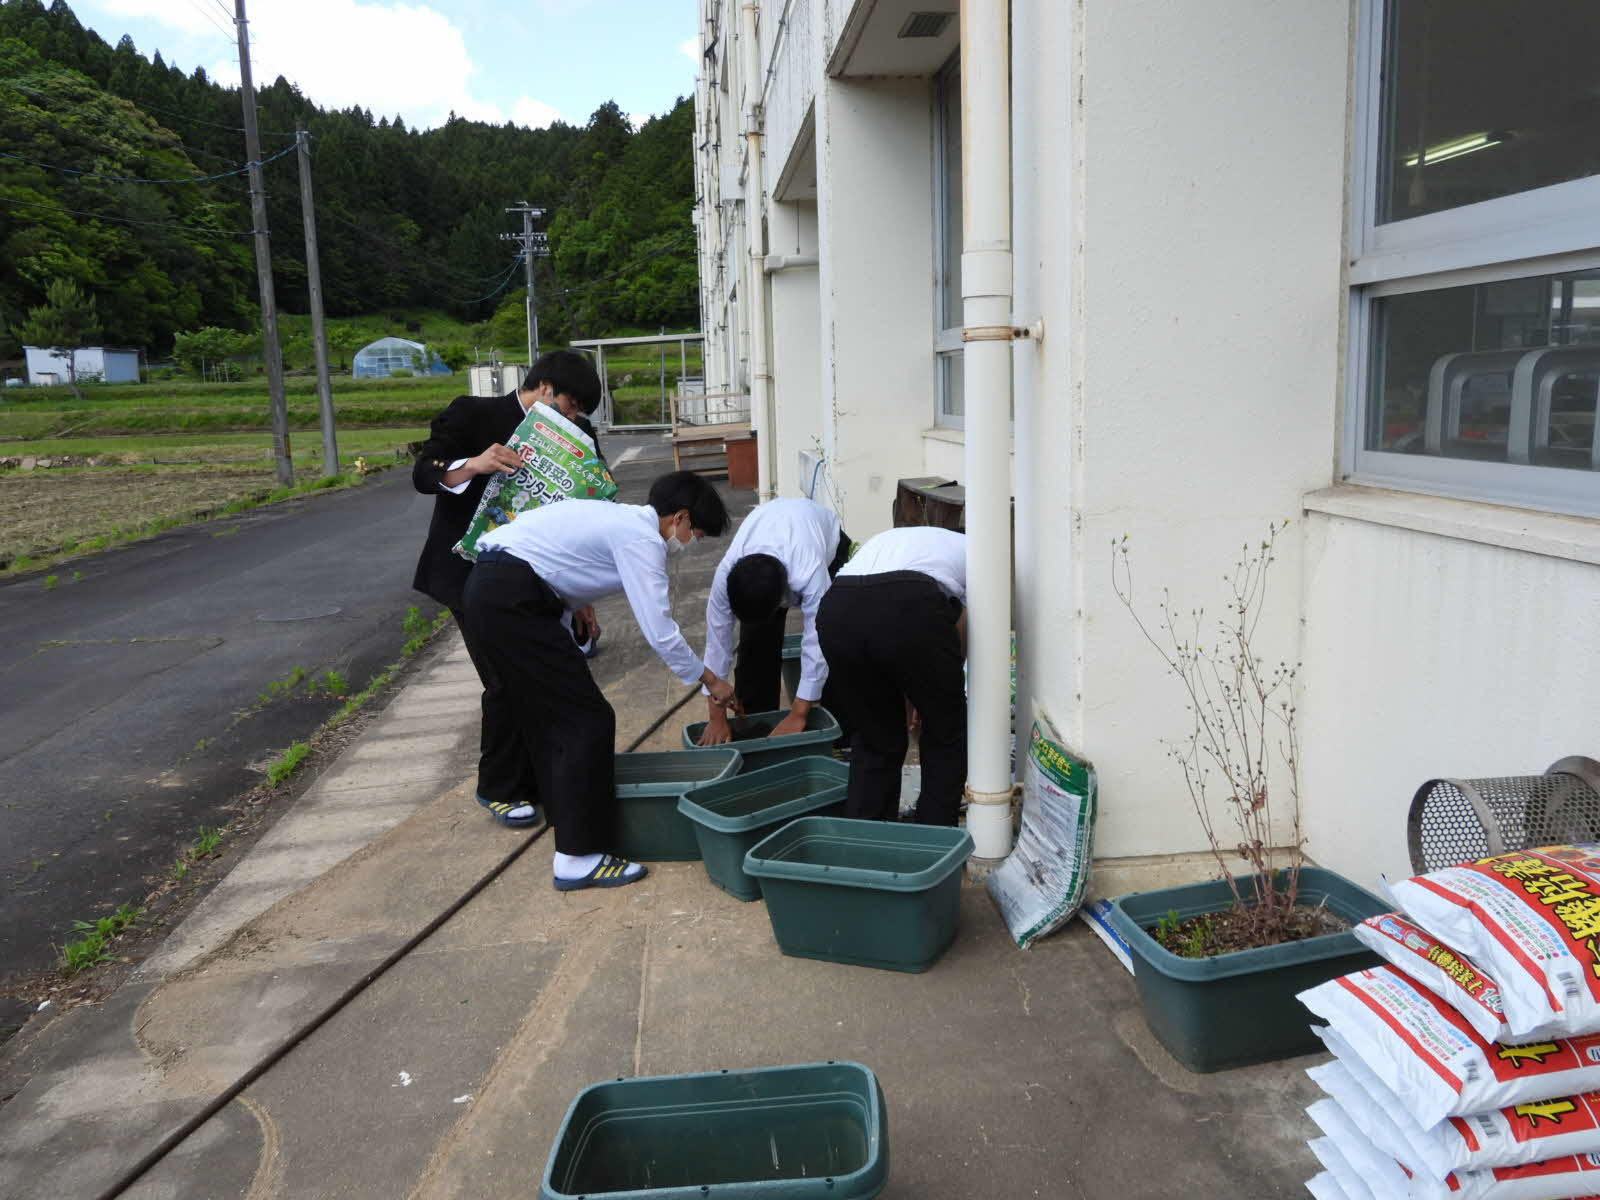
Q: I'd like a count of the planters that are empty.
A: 4